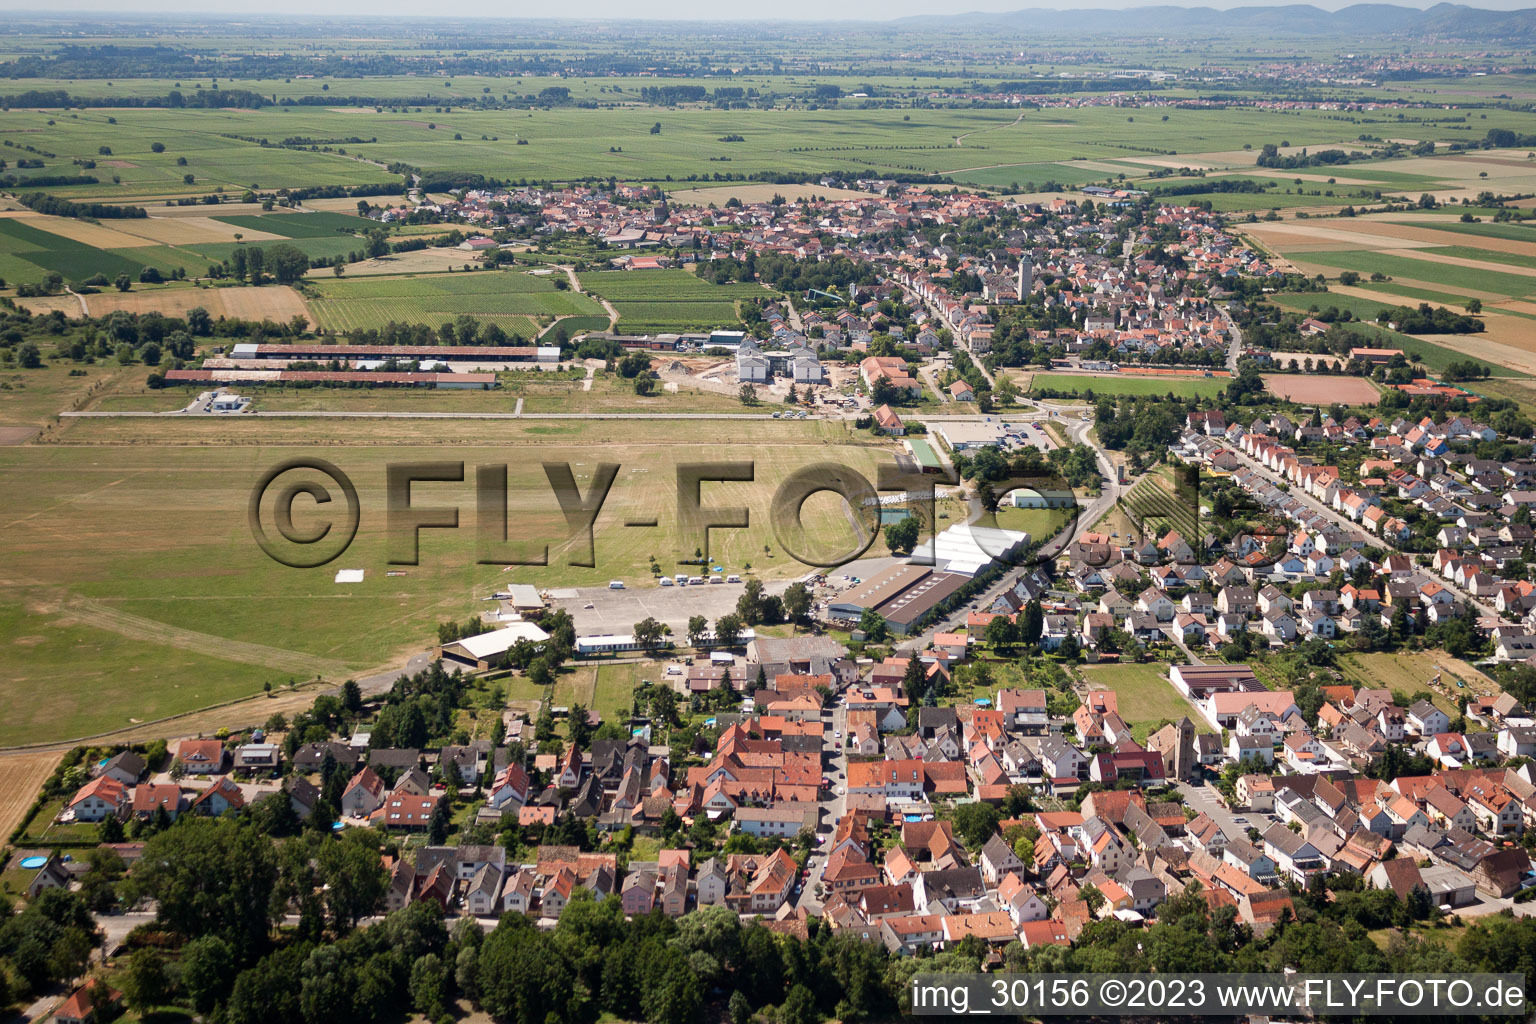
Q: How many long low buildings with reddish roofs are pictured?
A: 2